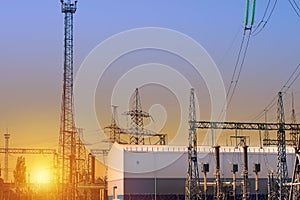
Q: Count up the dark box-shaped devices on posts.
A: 3